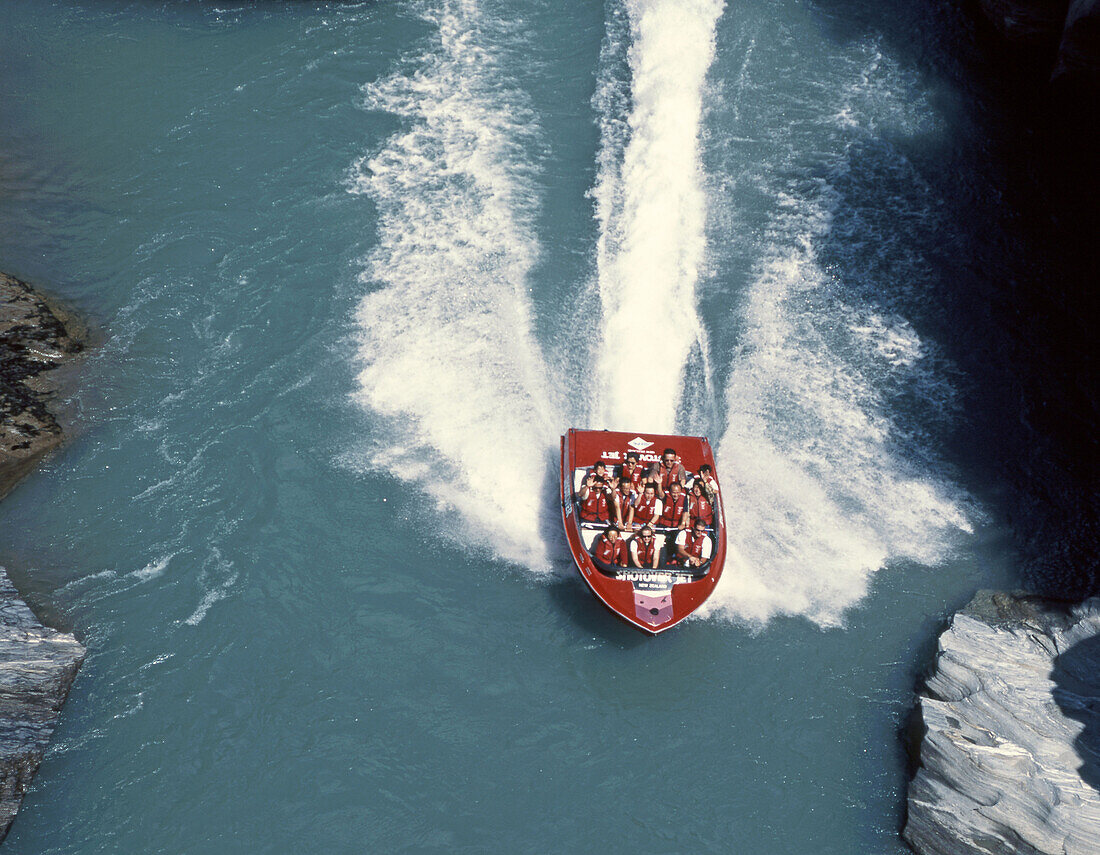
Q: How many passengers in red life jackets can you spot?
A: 12